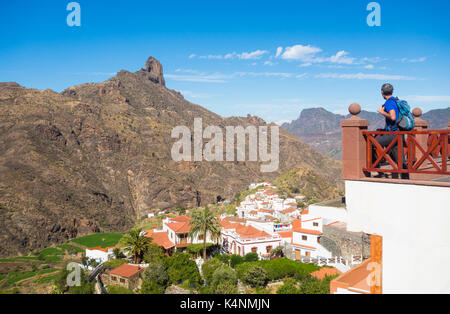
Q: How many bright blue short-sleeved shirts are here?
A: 1